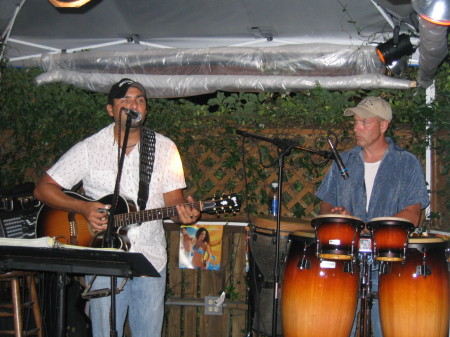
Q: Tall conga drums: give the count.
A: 2